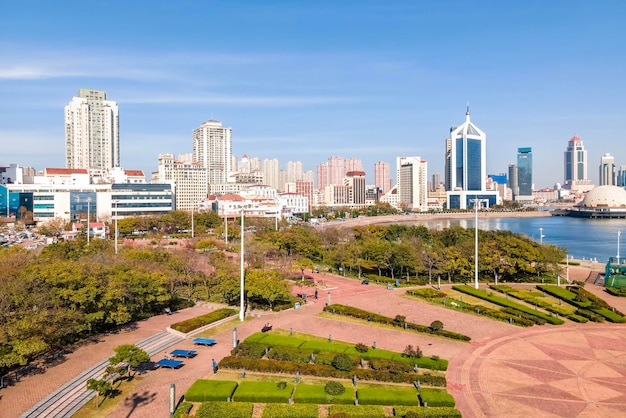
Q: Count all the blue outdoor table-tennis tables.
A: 3